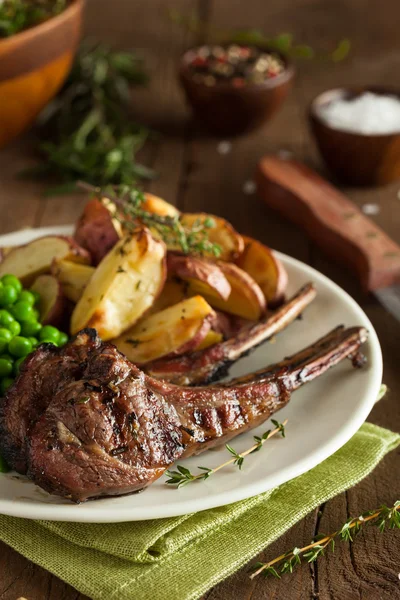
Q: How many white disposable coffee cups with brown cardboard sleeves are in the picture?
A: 0